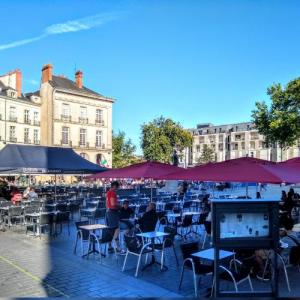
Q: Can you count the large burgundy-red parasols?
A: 3